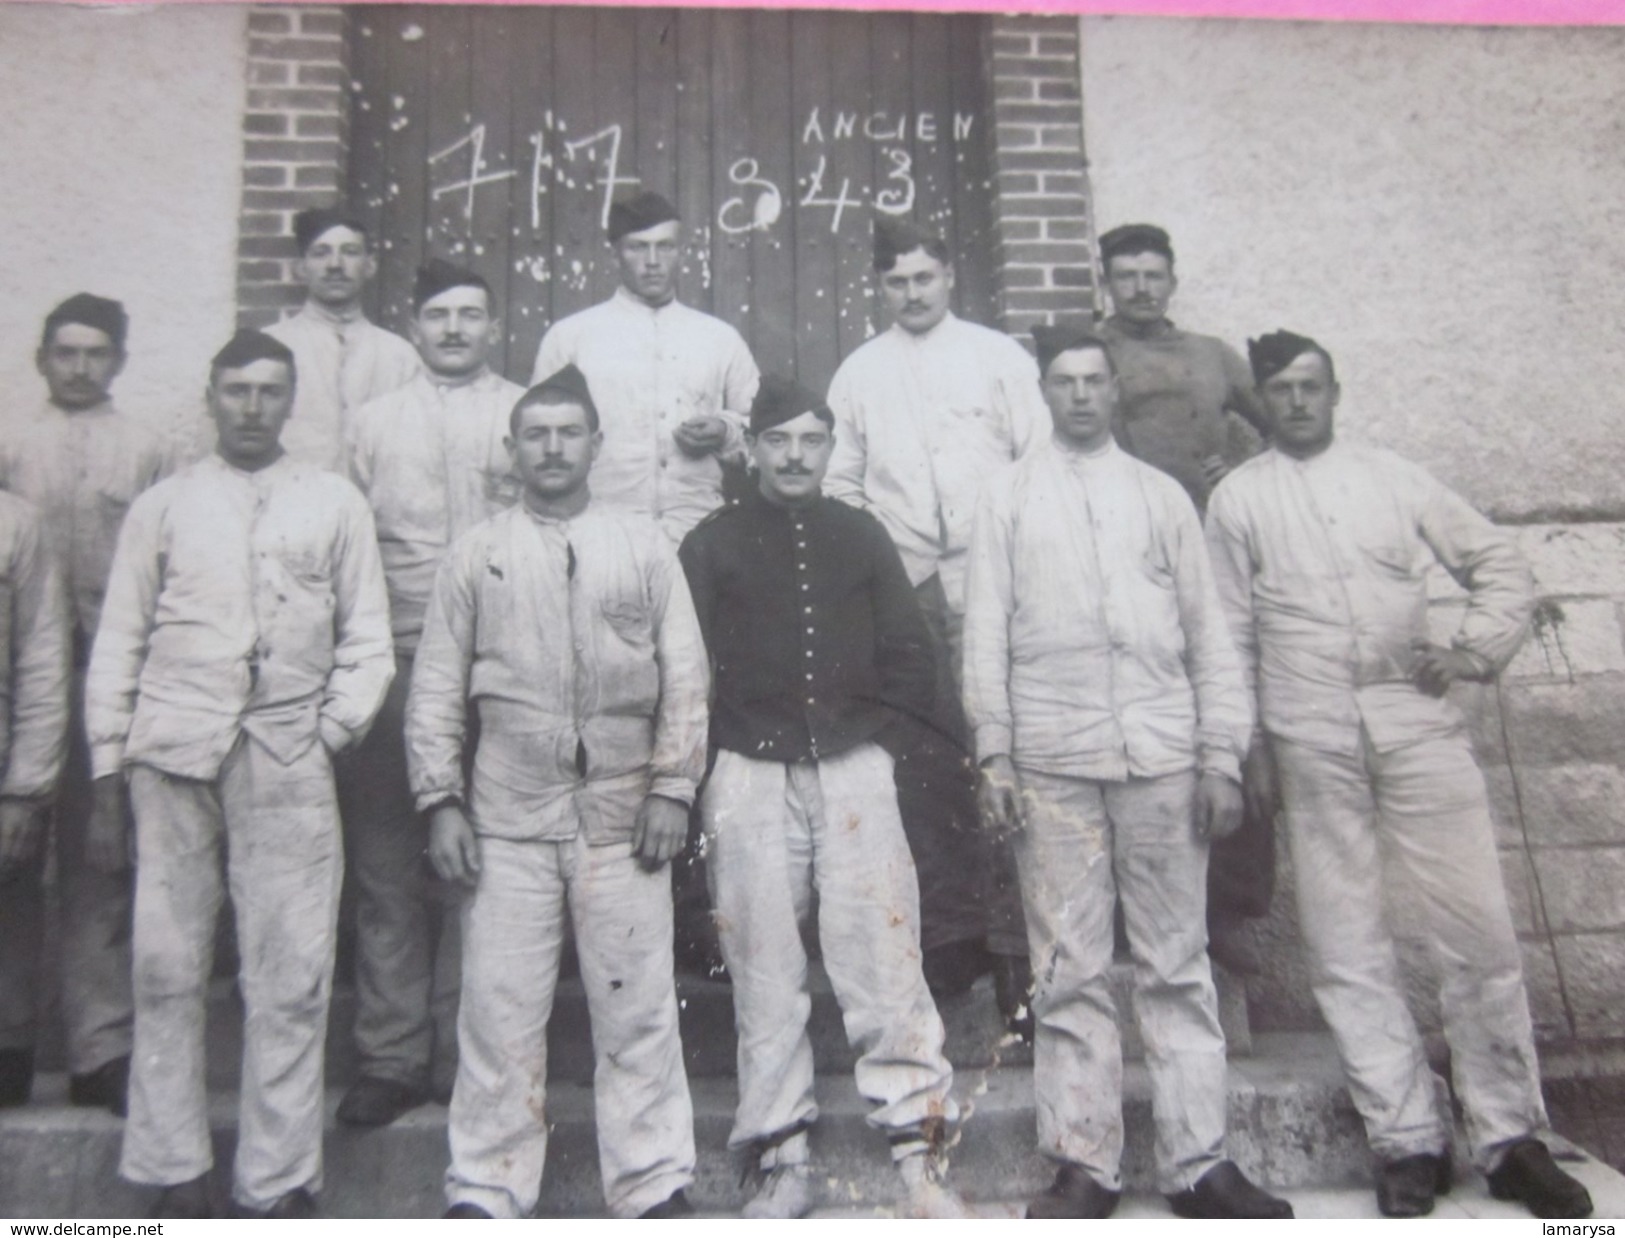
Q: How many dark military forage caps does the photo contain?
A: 11